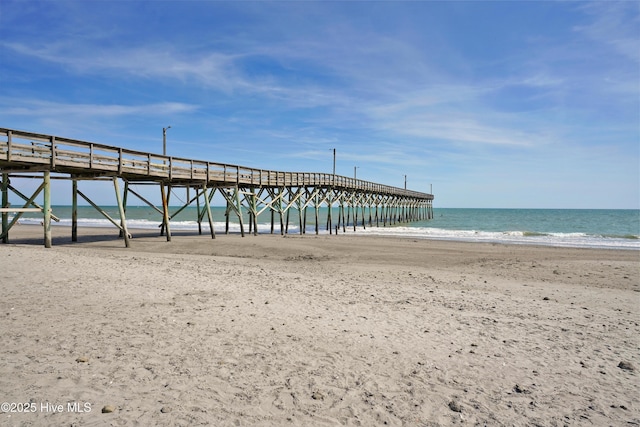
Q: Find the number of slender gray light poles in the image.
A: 5